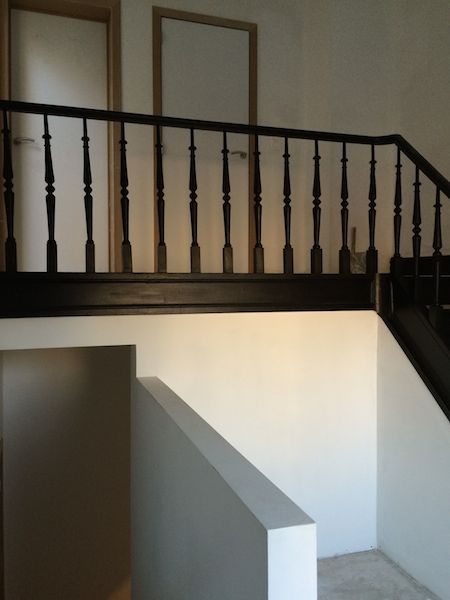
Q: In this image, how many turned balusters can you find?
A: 15